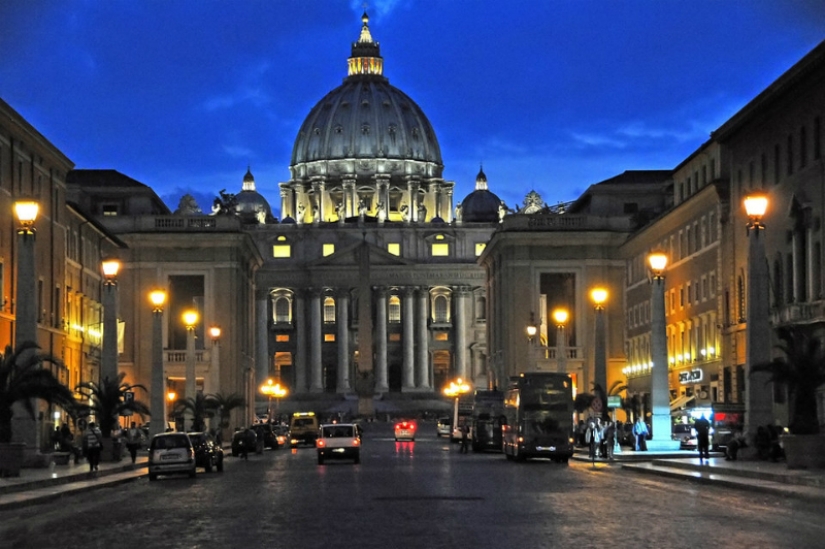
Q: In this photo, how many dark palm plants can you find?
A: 6